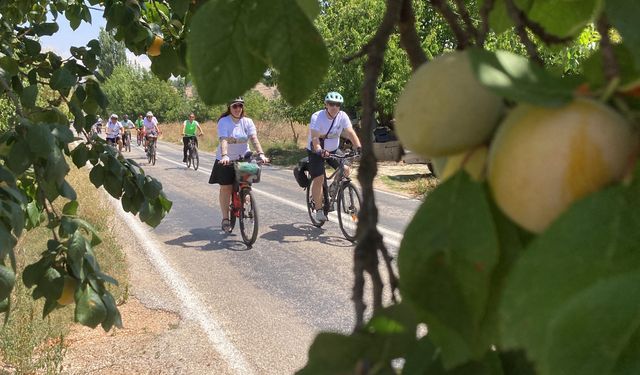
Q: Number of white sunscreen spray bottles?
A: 0